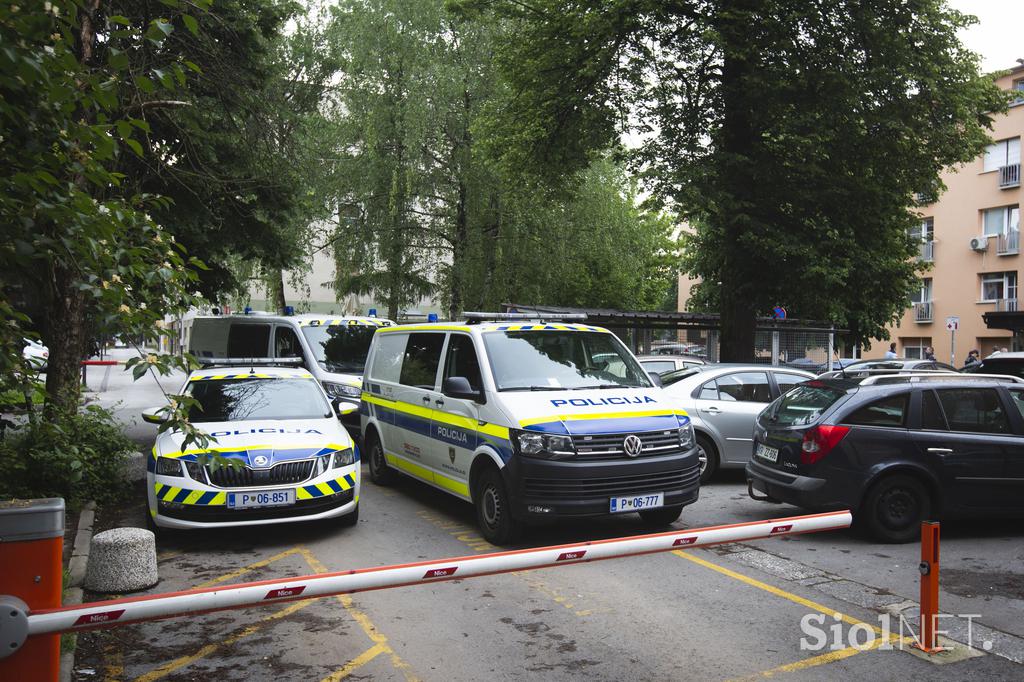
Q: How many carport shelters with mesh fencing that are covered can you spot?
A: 1